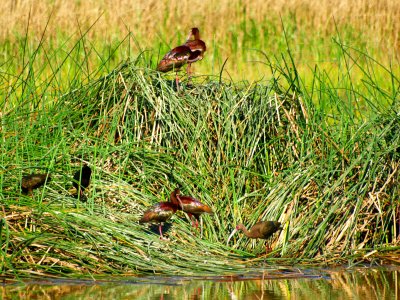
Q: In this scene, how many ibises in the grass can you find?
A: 7